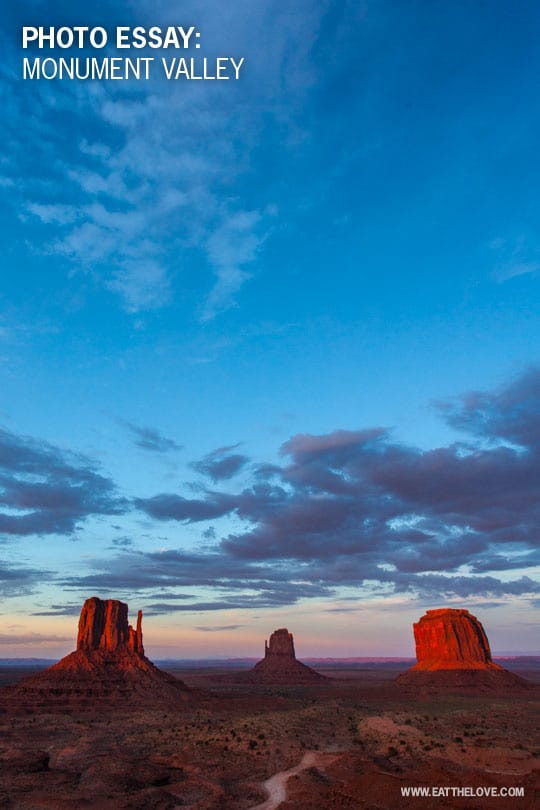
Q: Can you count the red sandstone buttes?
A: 3